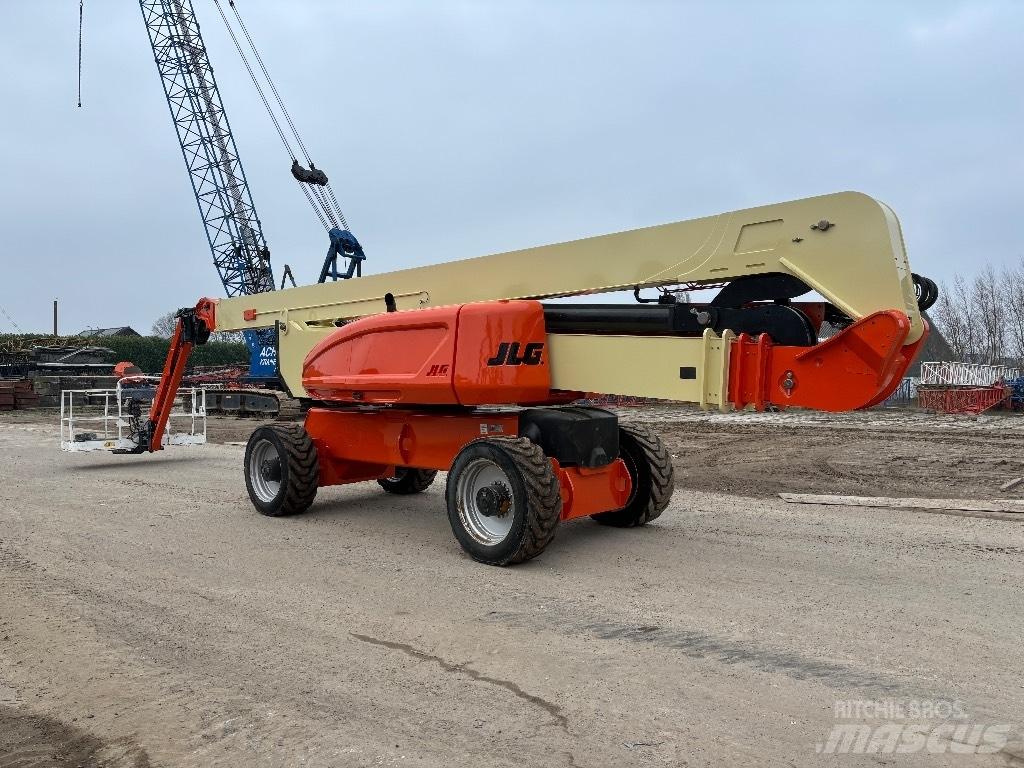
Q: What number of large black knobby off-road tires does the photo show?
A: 4